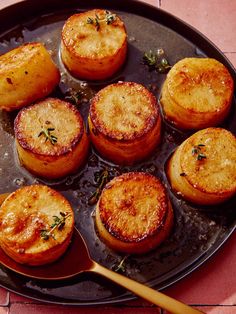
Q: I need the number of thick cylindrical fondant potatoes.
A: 8